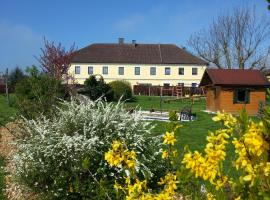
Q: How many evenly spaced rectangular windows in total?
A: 9